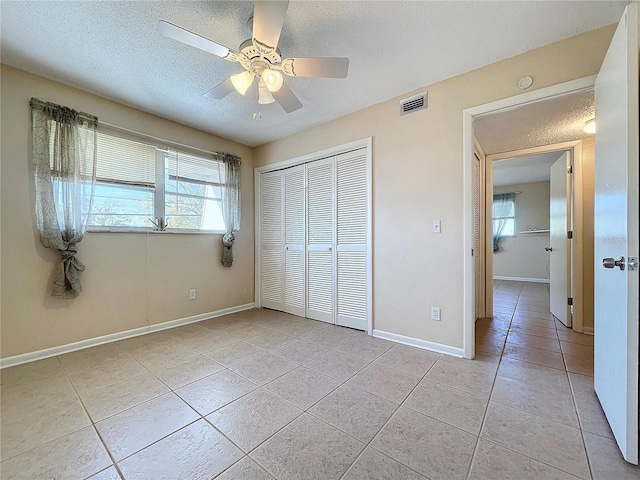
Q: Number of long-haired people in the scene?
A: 0